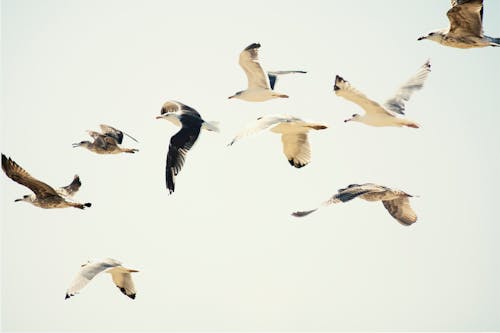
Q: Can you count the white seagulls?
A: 4